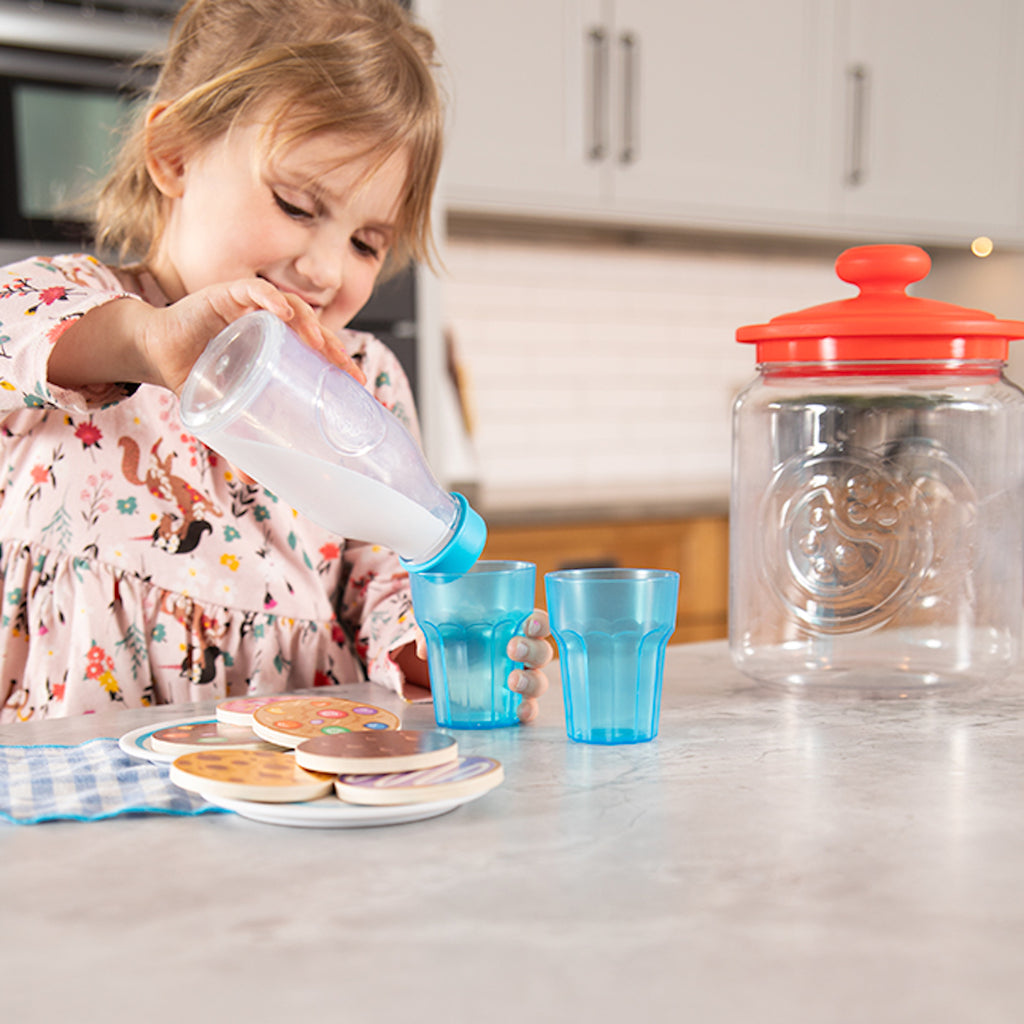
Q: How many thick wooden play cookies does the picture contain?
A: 6